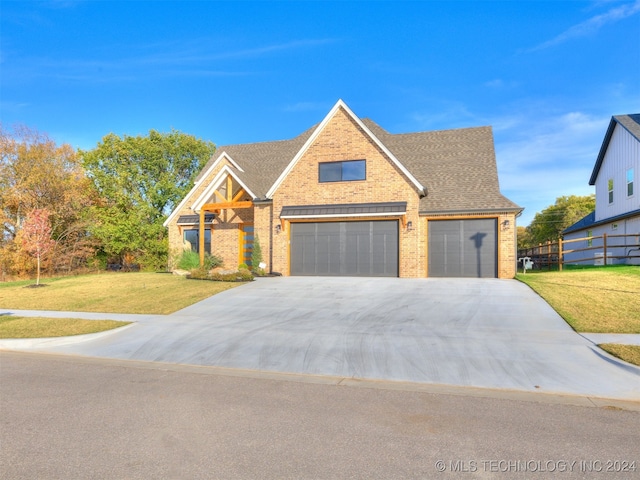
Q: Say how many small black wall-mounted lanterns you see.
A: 3